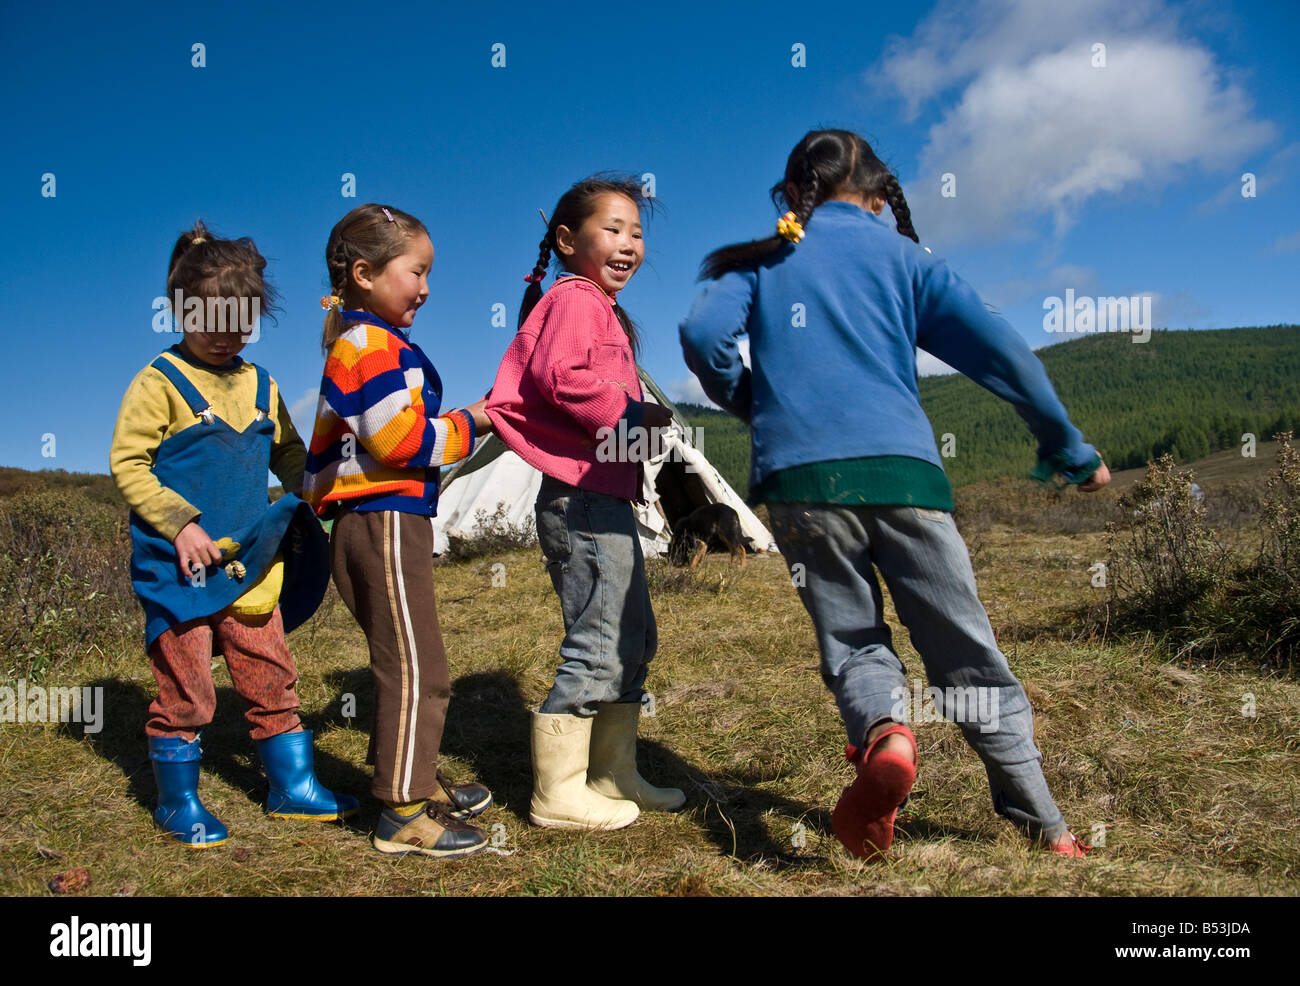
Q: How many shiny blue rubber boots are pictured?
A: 2